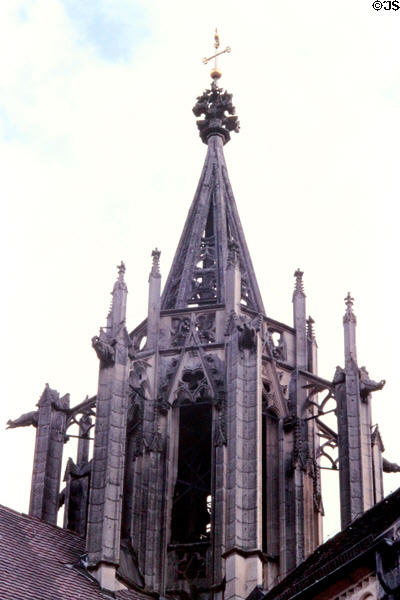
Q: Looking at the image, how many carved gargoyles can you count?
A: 5